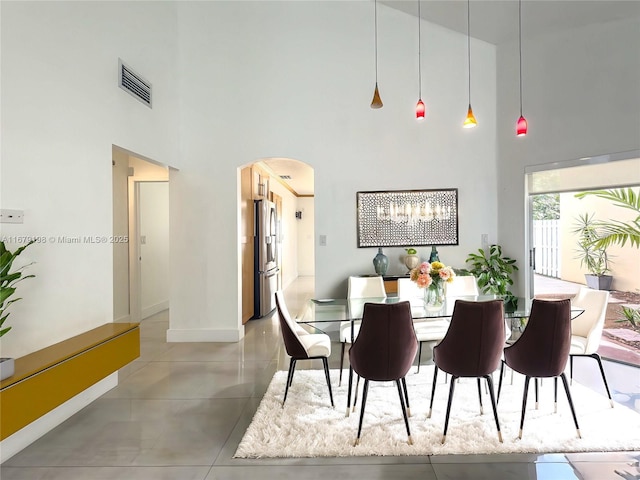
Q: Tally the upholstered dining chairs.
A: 8